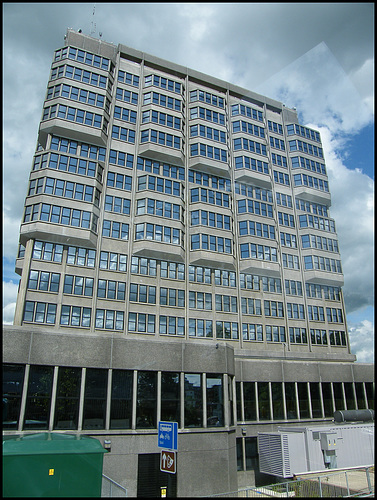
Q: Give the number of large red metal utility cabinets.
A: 0